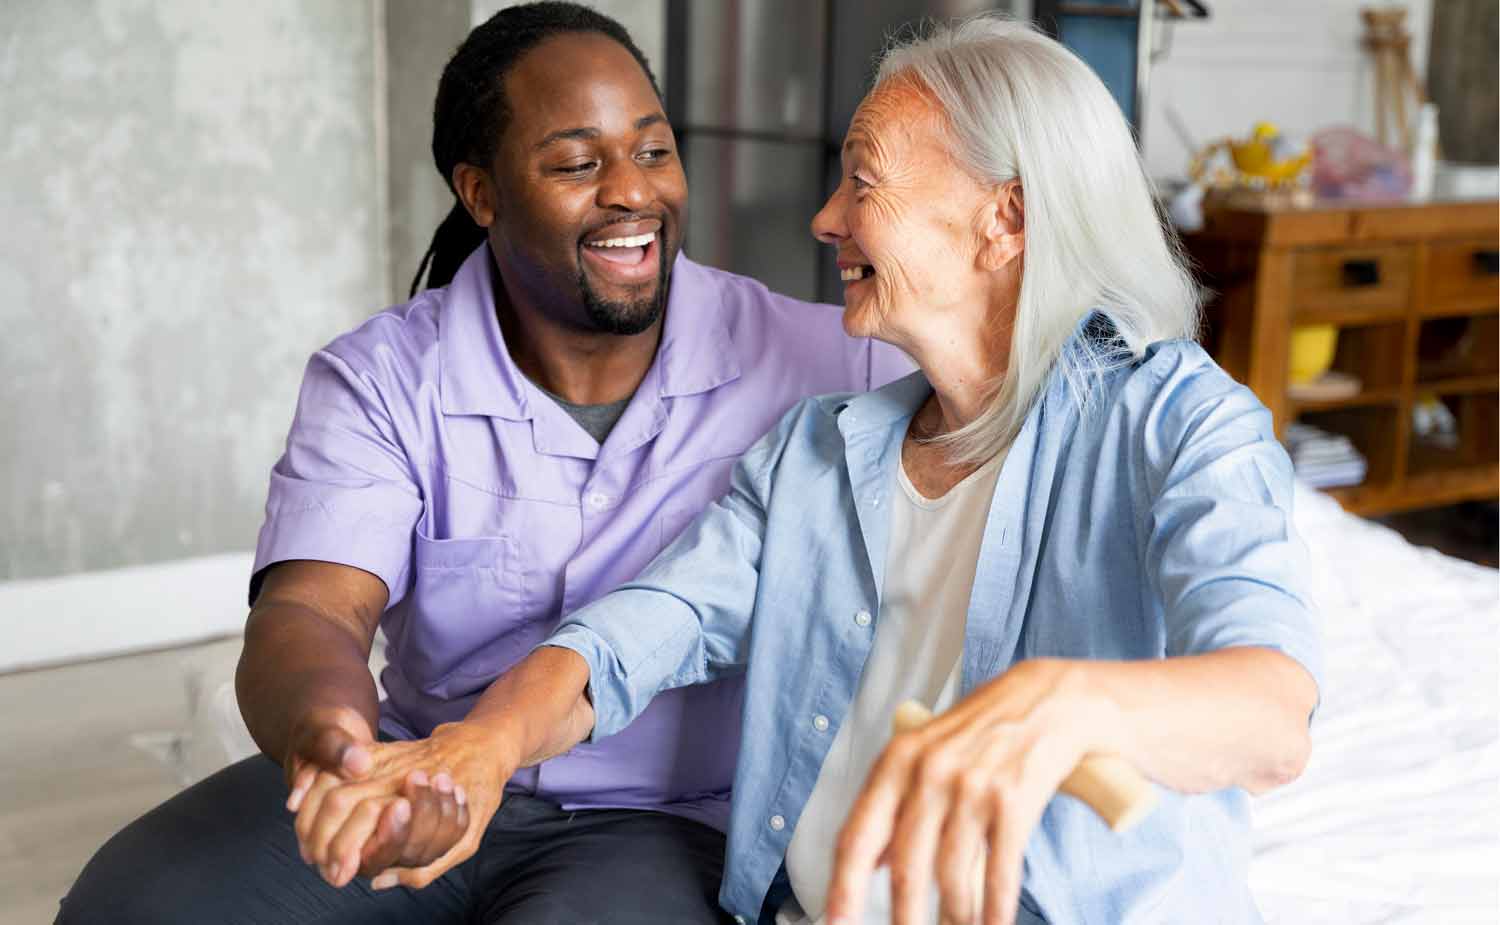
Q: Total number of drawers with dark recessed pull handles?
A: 2